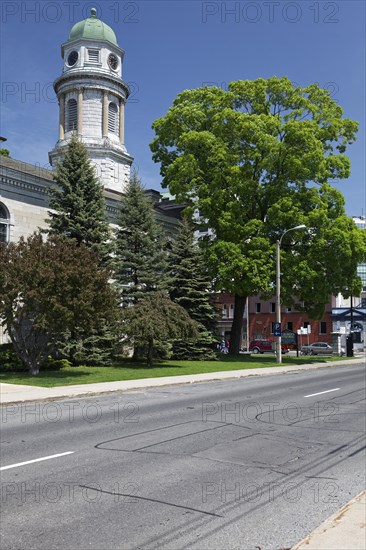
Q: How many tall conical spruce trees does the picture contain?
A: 3